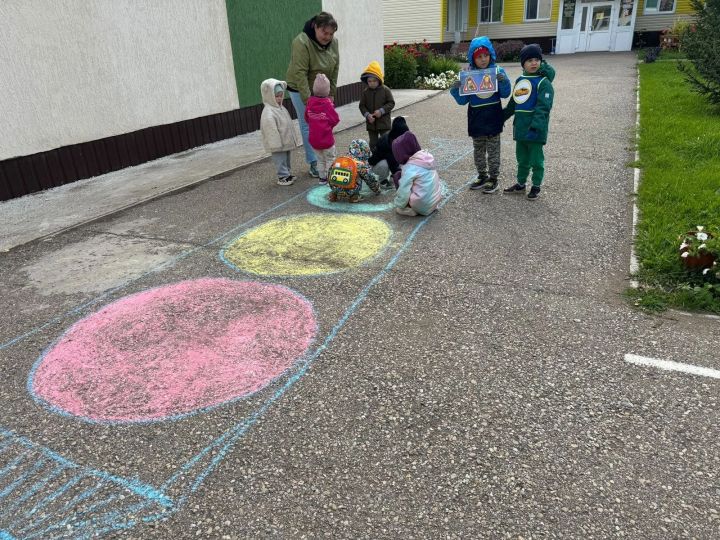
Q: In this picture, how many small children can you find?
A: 8